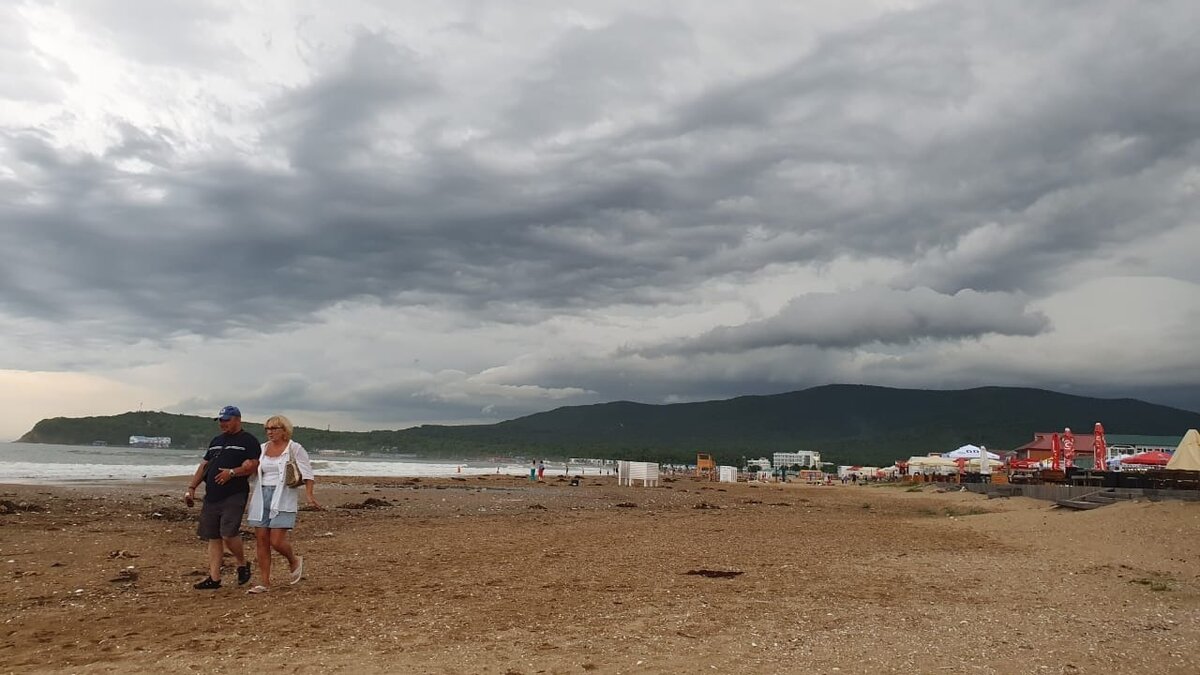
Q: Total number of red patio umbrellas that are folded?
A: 3